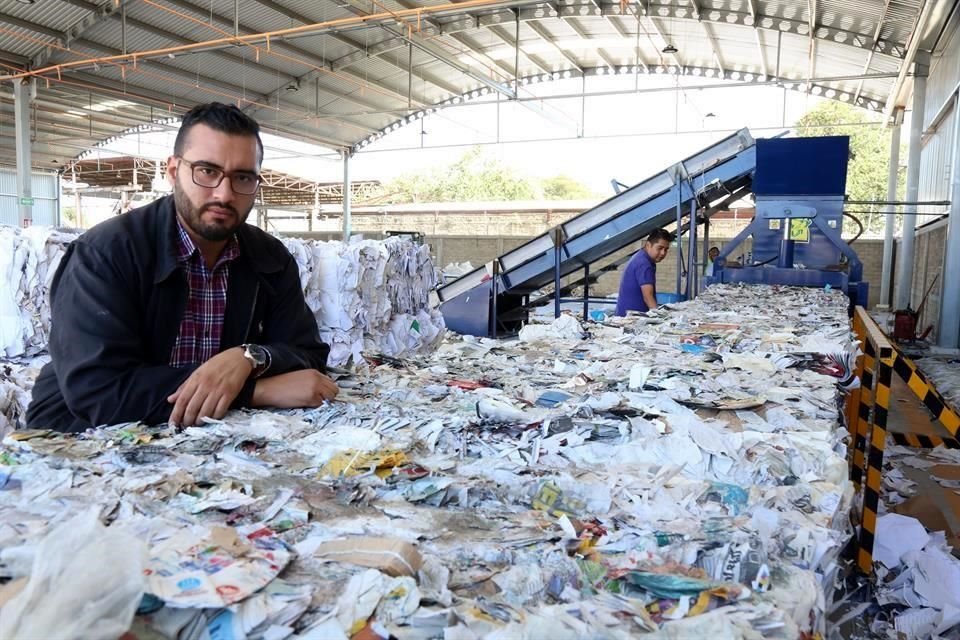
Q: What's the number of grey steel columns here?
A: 5